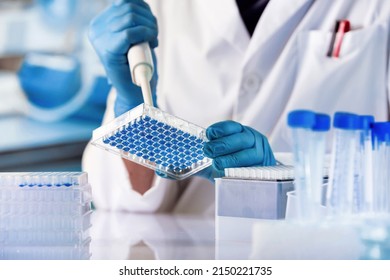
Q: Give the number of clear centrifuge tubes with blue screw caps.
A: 5